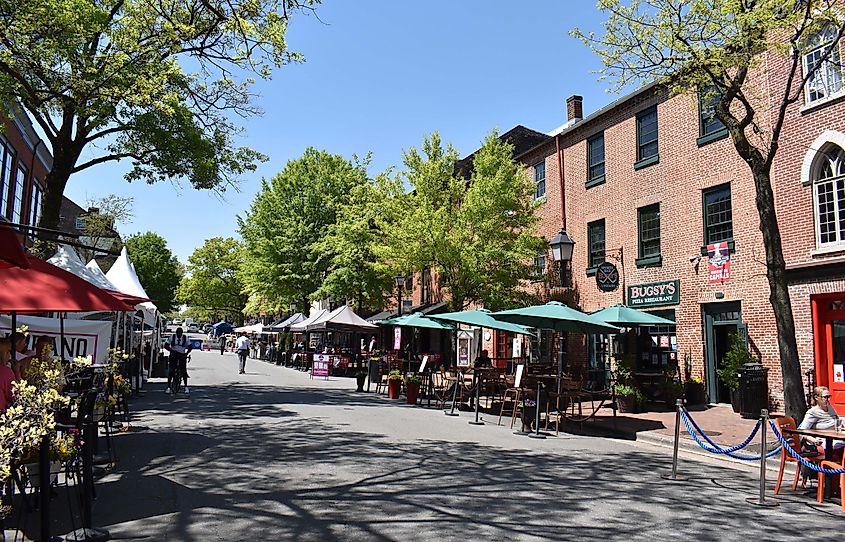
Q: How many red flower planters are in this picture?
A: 2